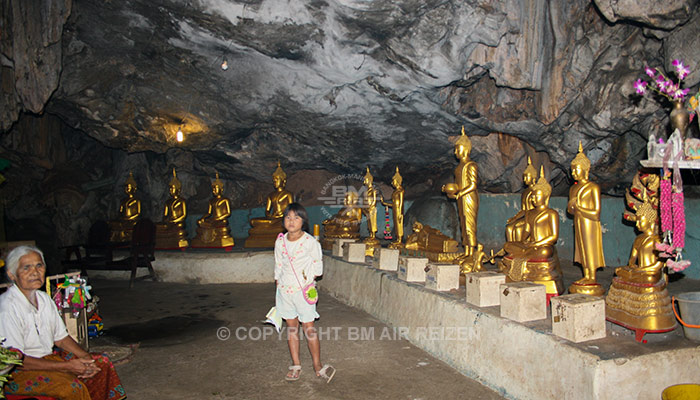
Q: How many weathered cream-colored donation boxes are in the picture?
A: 8